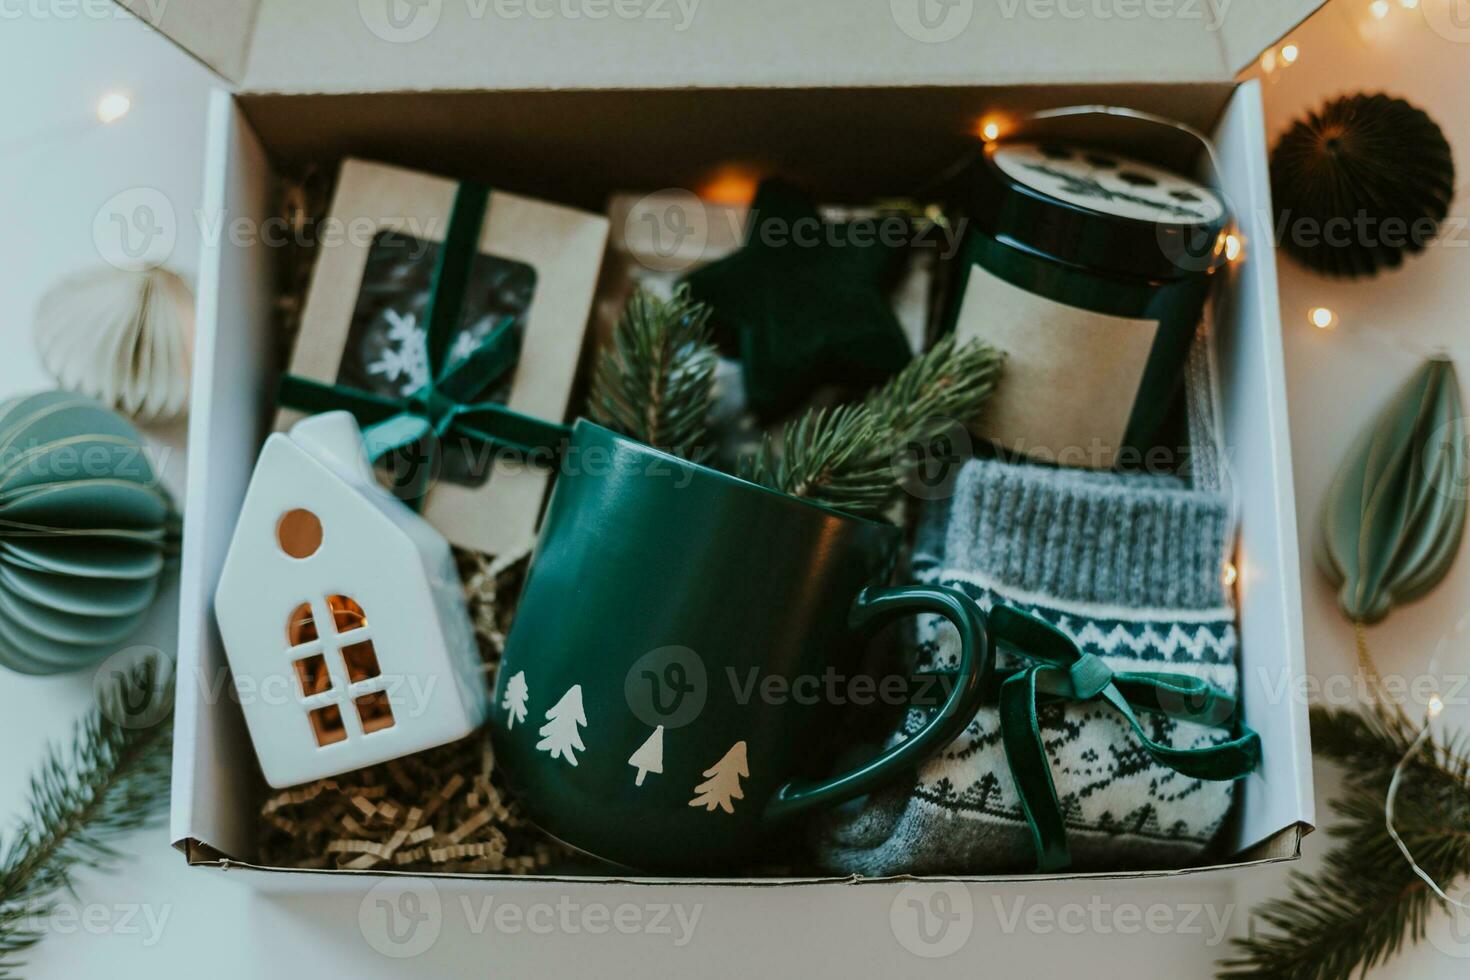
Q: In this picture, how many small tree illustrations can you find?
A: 4